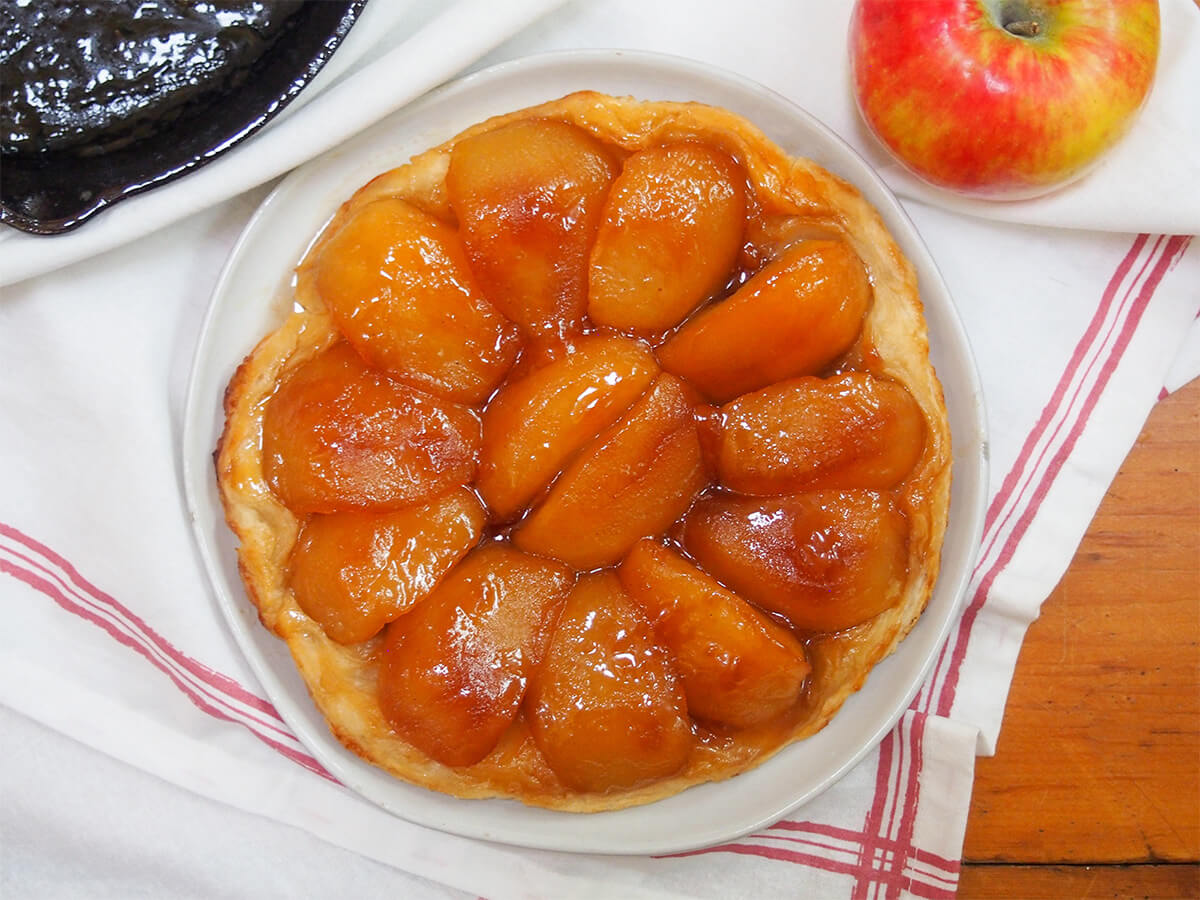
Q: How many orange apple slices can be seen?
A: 13